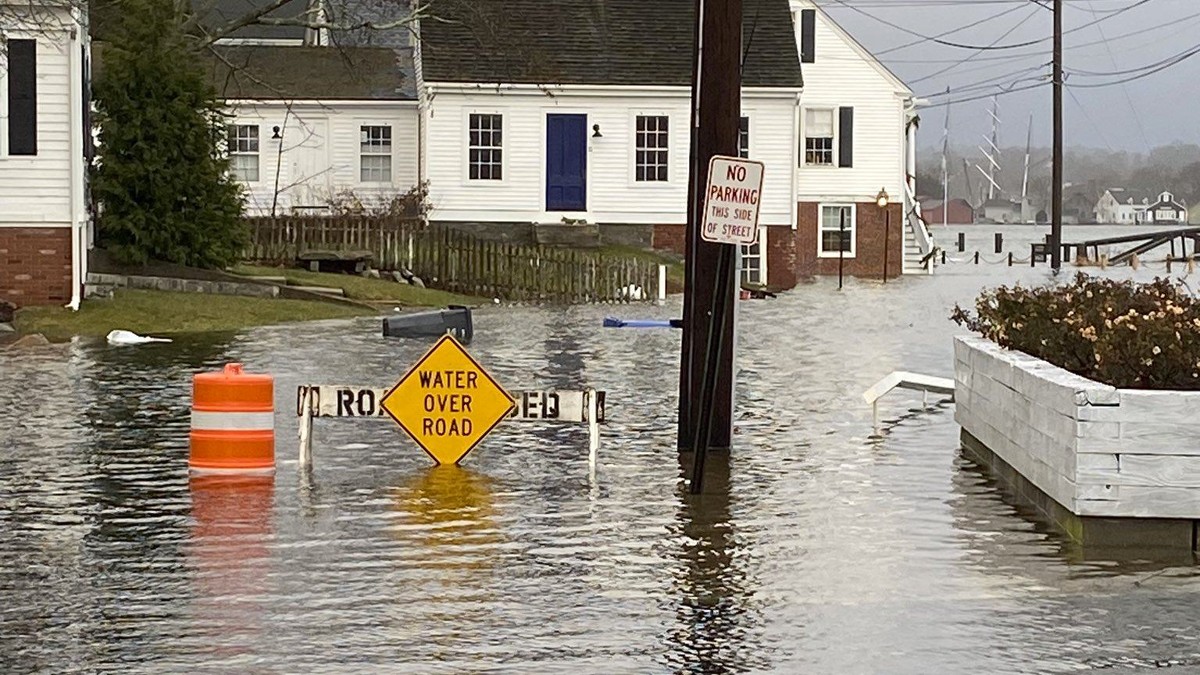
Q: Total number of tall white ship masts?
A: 3